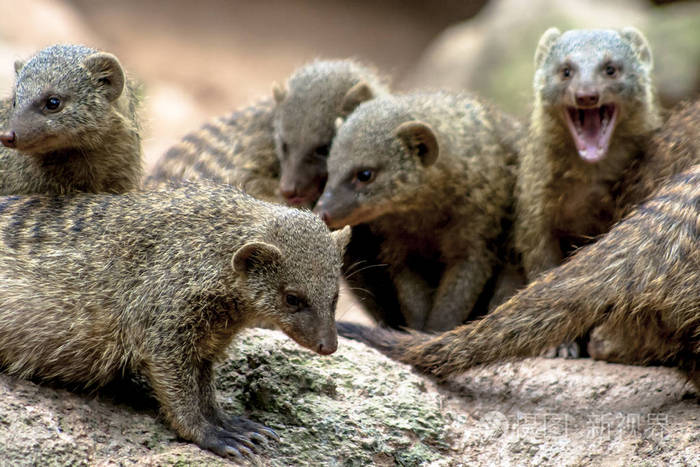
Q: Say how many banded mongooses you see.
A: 6